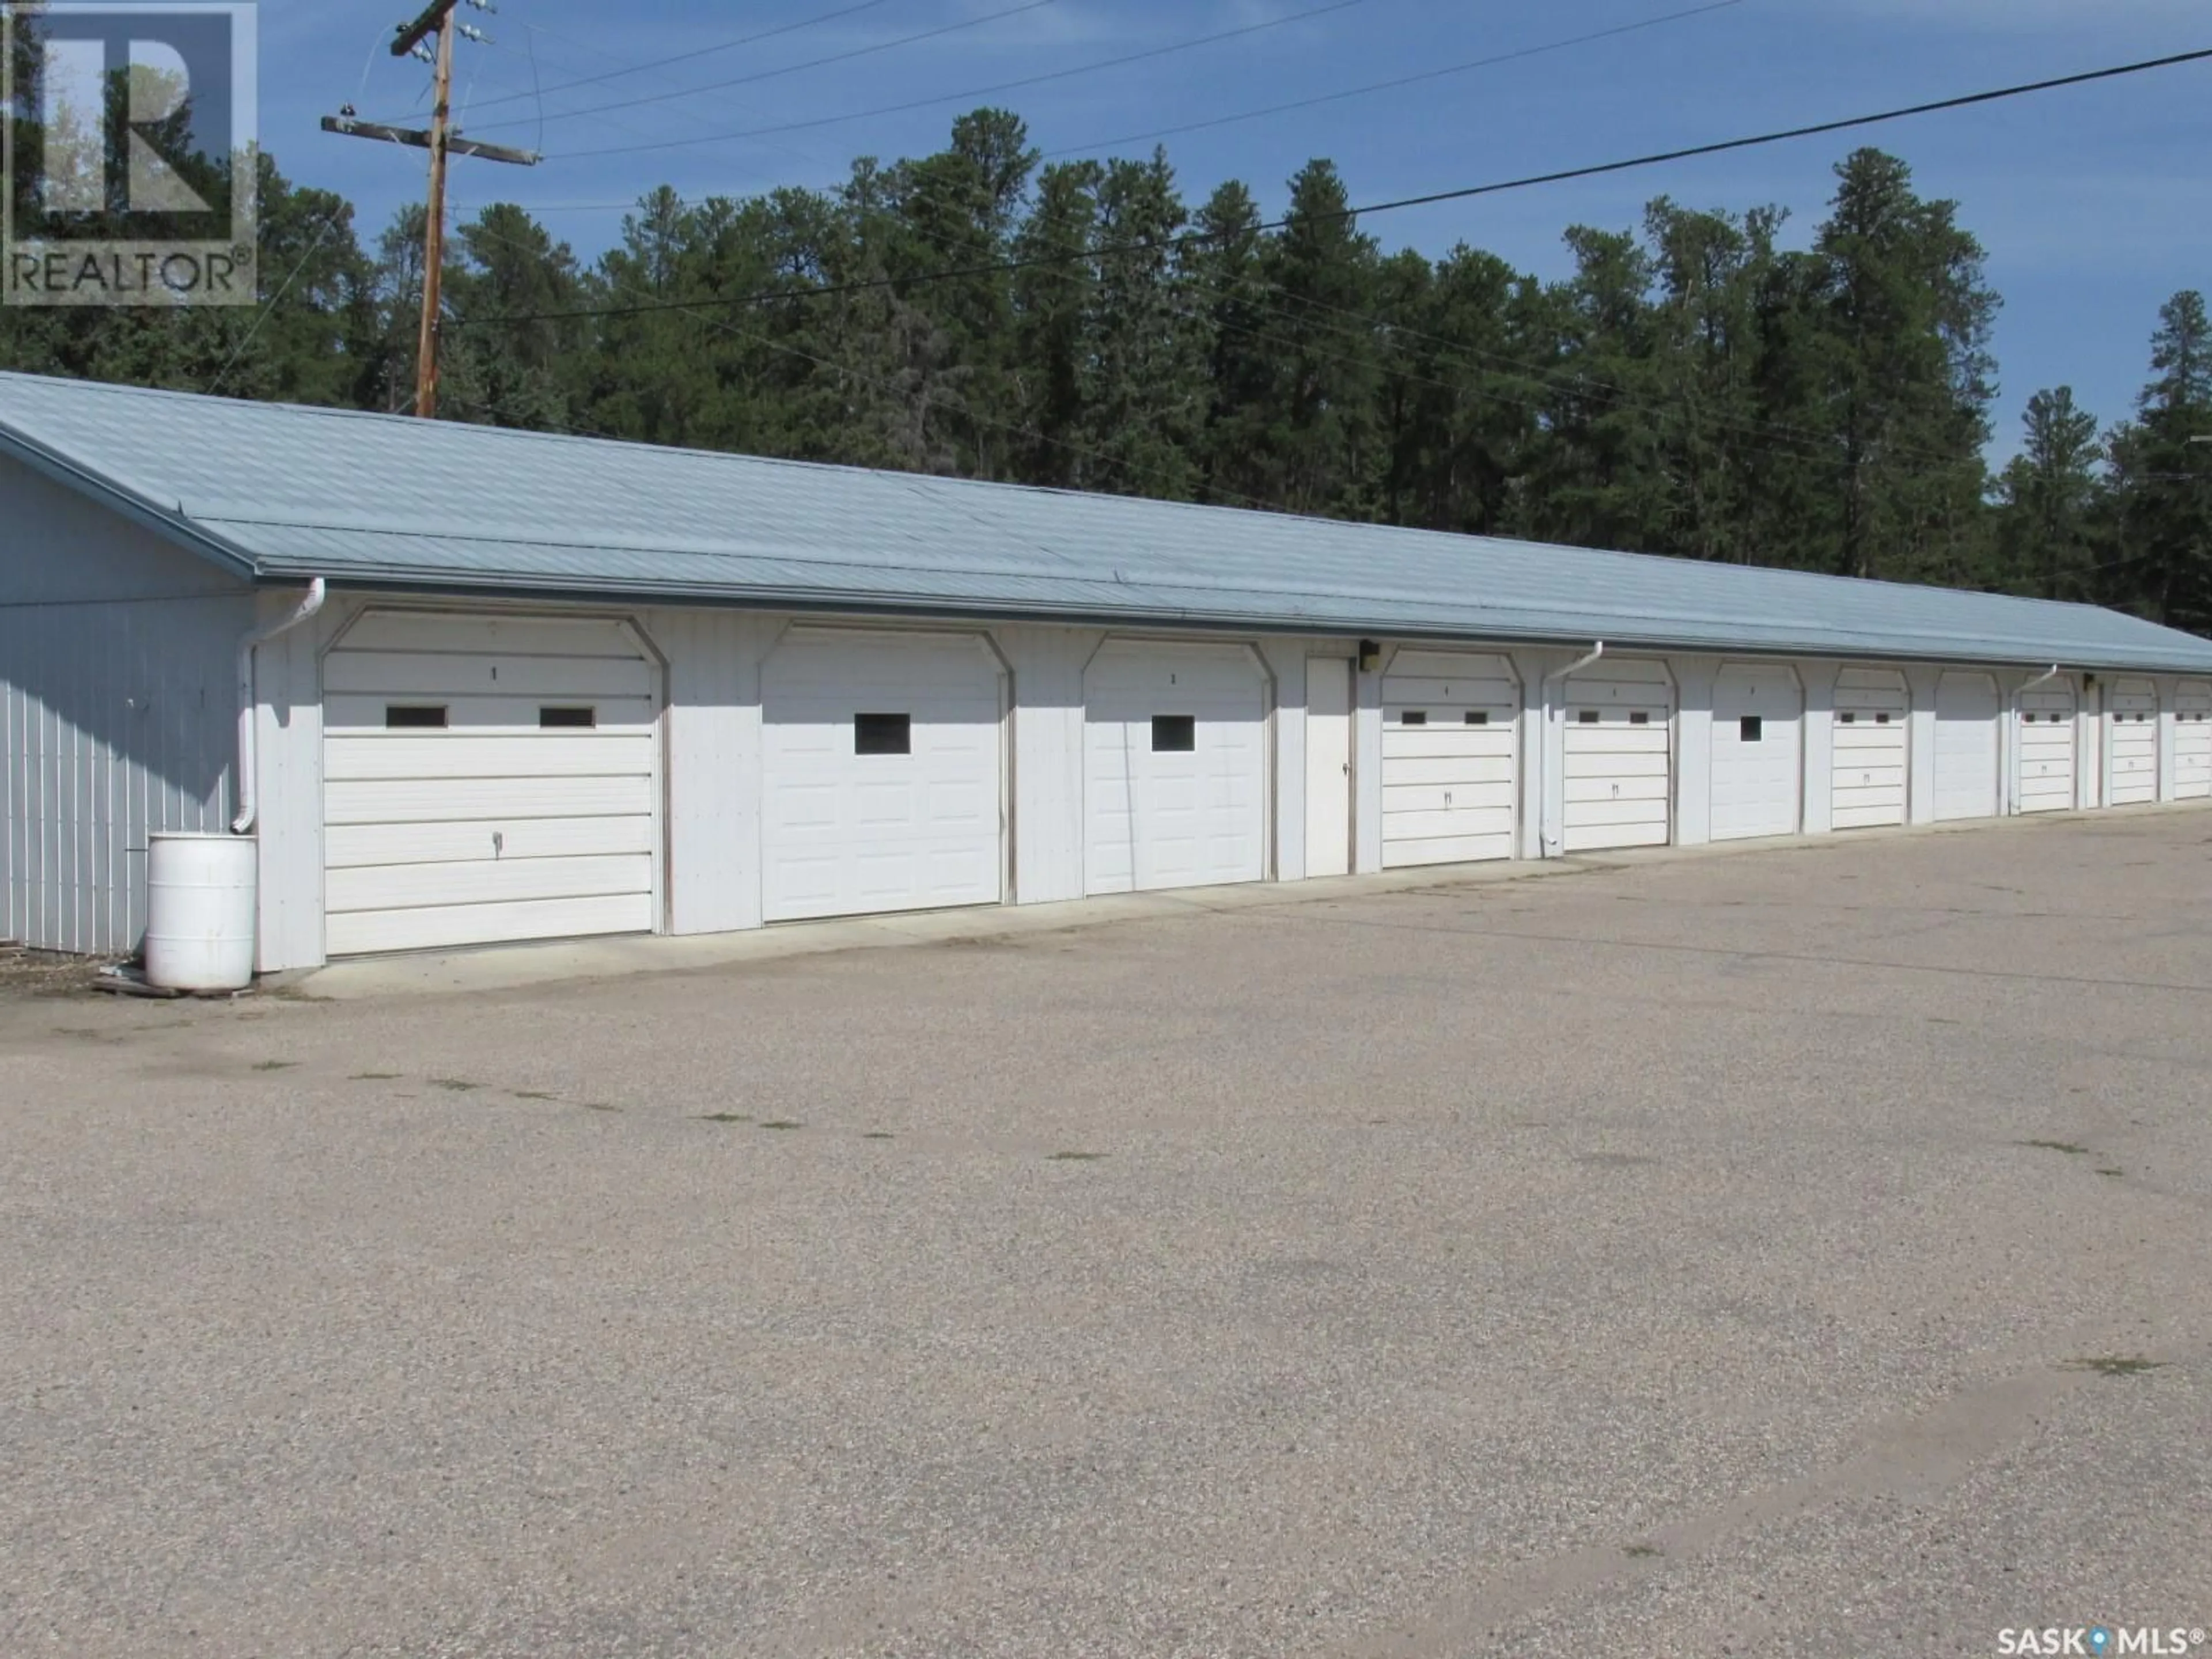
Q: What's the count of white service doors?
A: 2